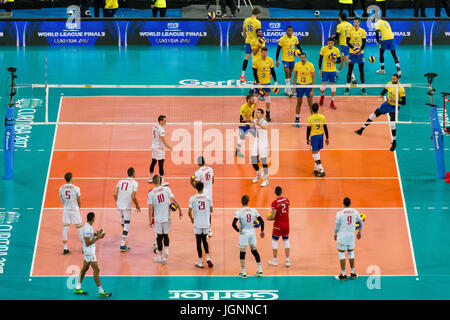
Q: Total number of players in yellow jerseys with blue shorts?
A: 12